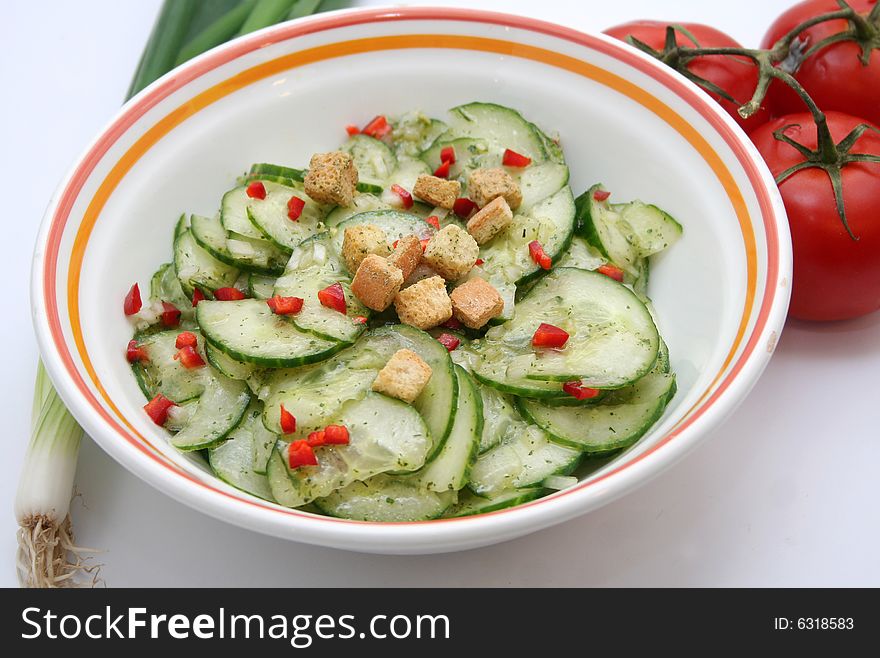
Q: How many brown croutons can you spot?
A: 11